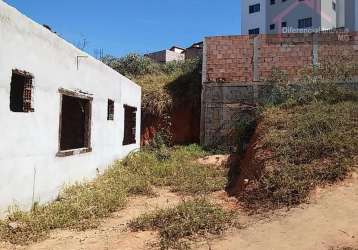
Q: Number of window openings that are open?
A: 4